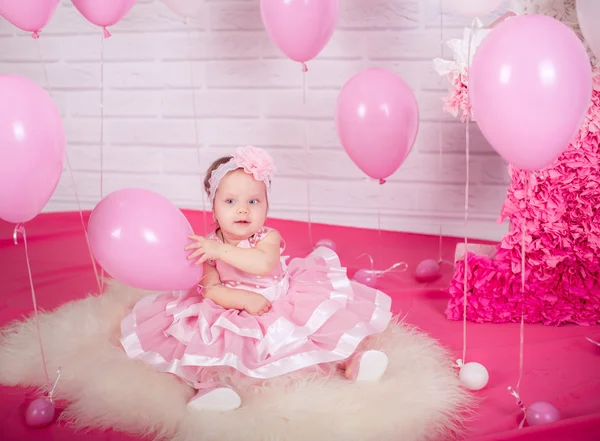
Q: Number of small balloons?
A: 6